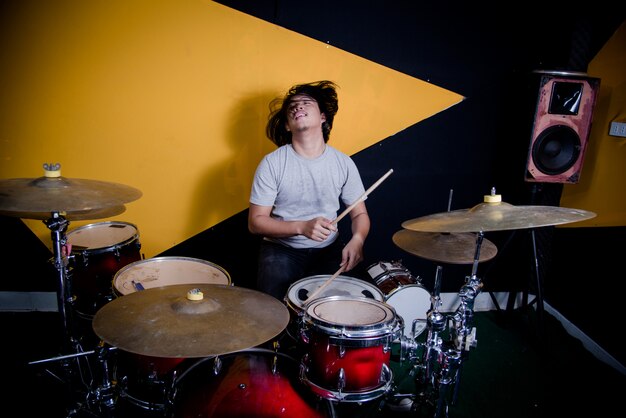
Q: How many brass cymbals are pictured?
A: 5